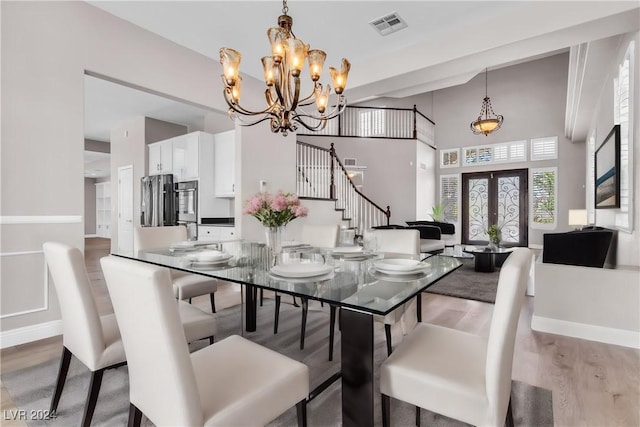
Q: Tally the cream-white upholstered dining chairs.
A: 6